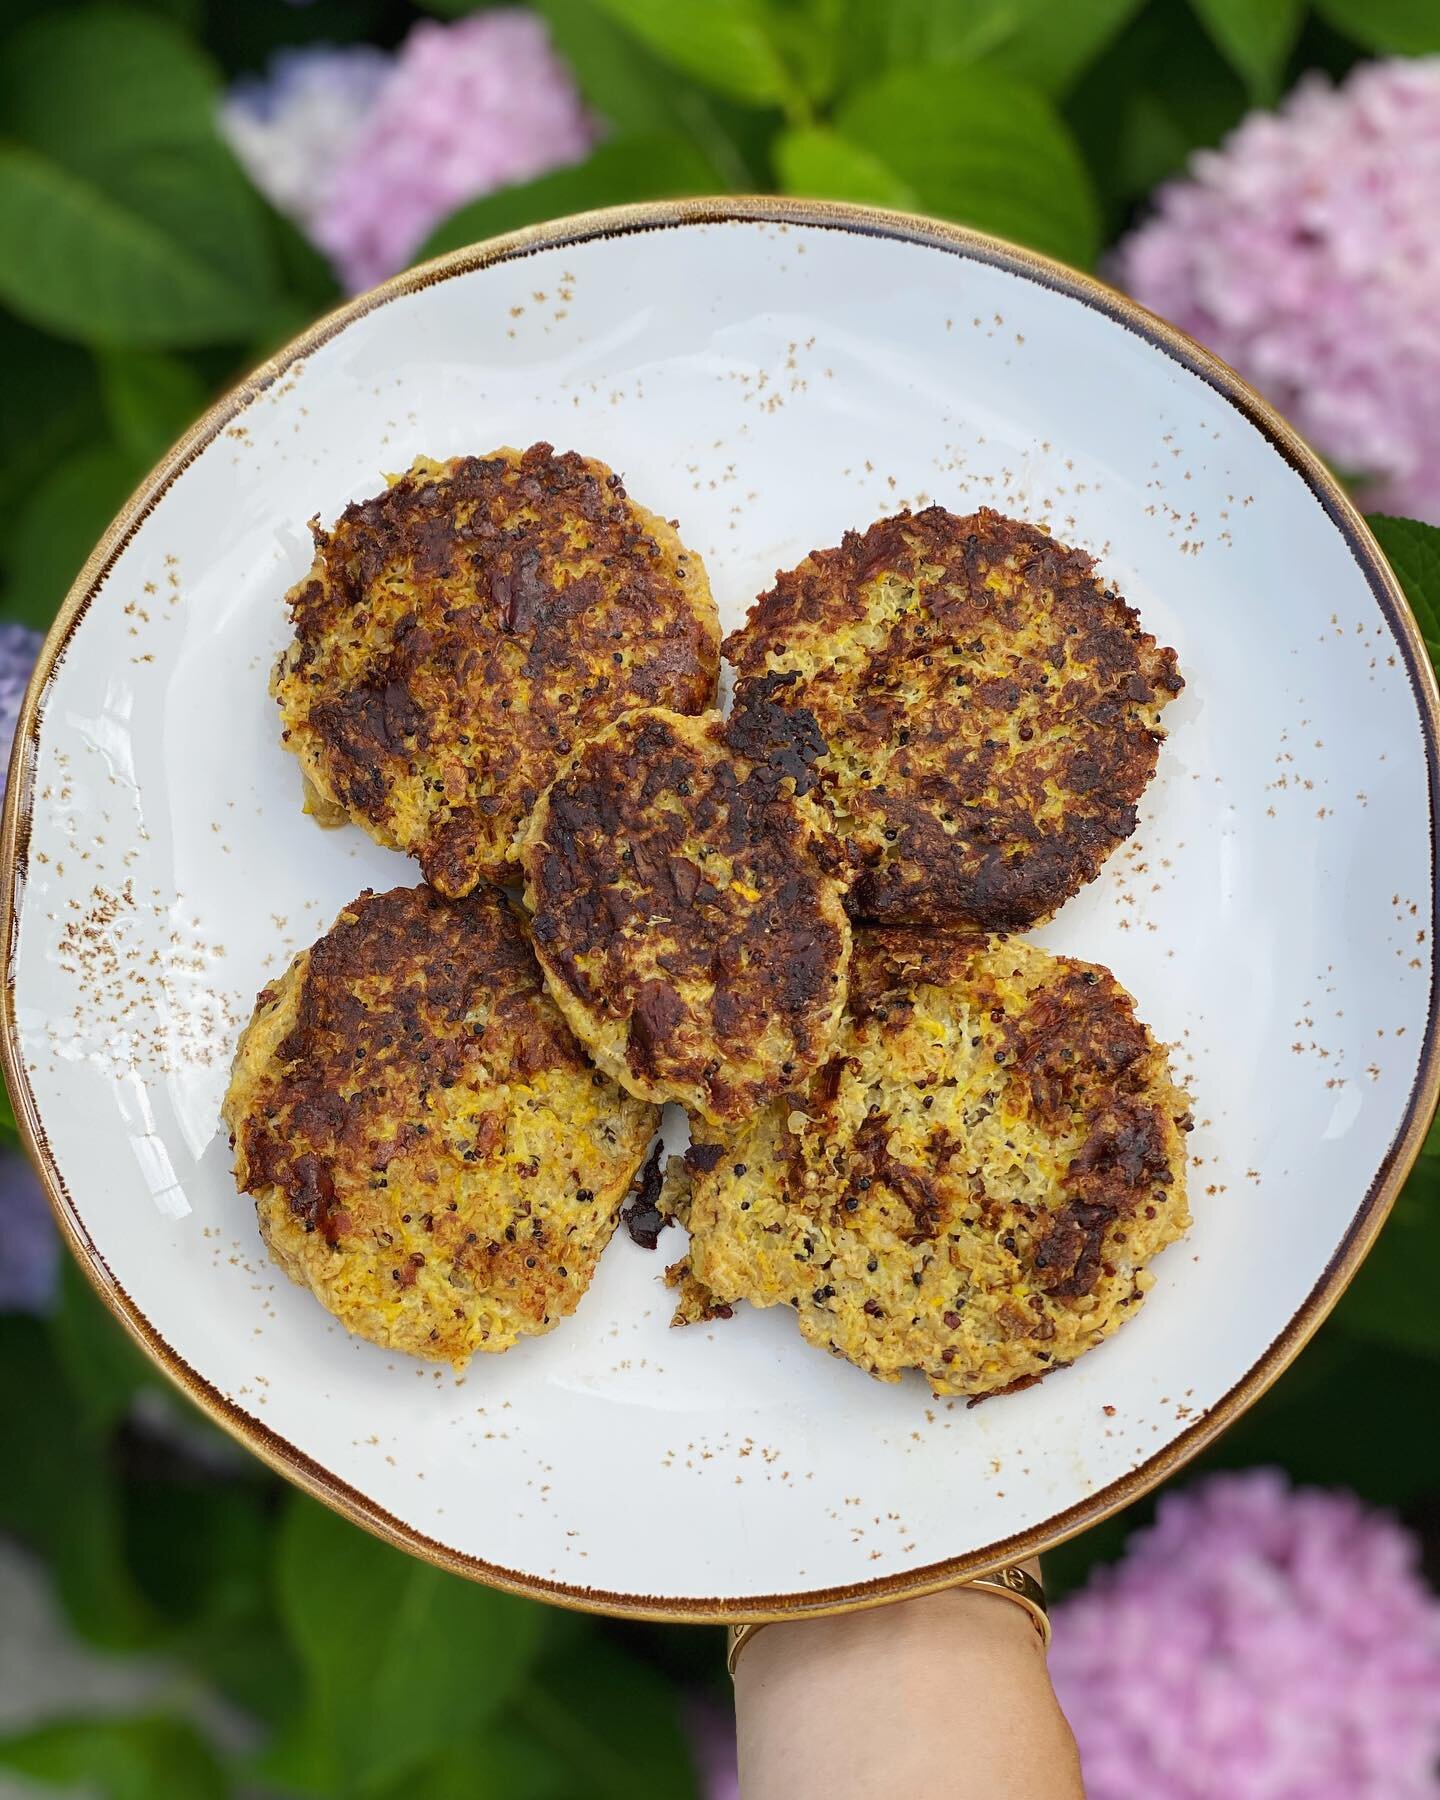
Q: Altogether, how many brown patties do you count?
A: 5